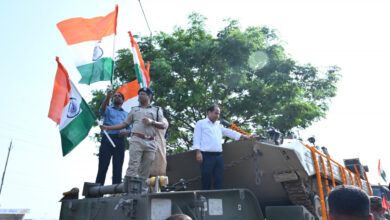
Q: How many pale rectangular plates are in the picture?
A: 2